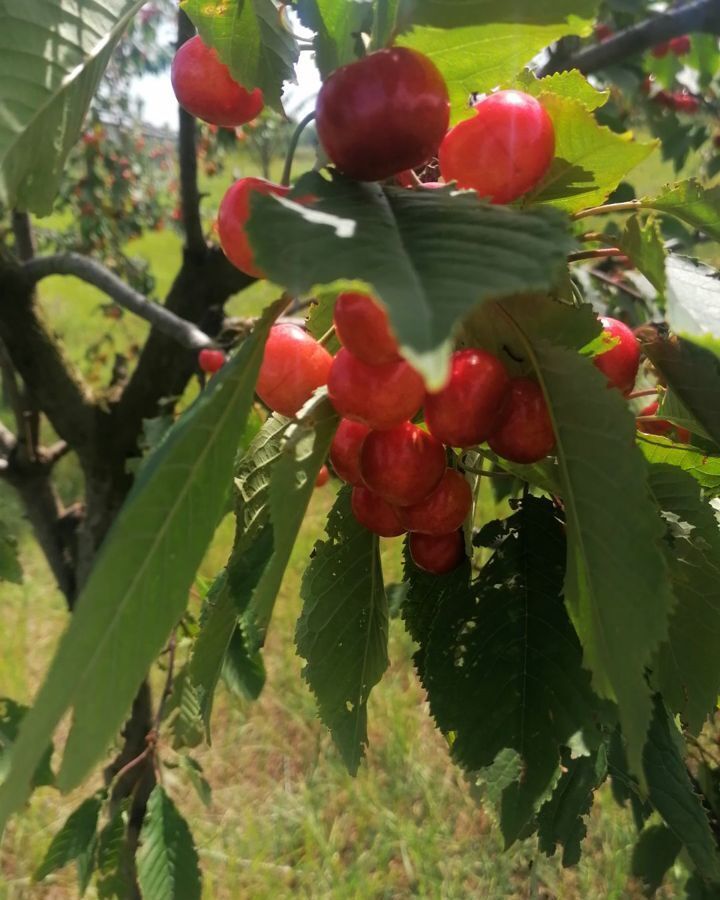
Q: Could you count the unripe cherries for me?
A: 0